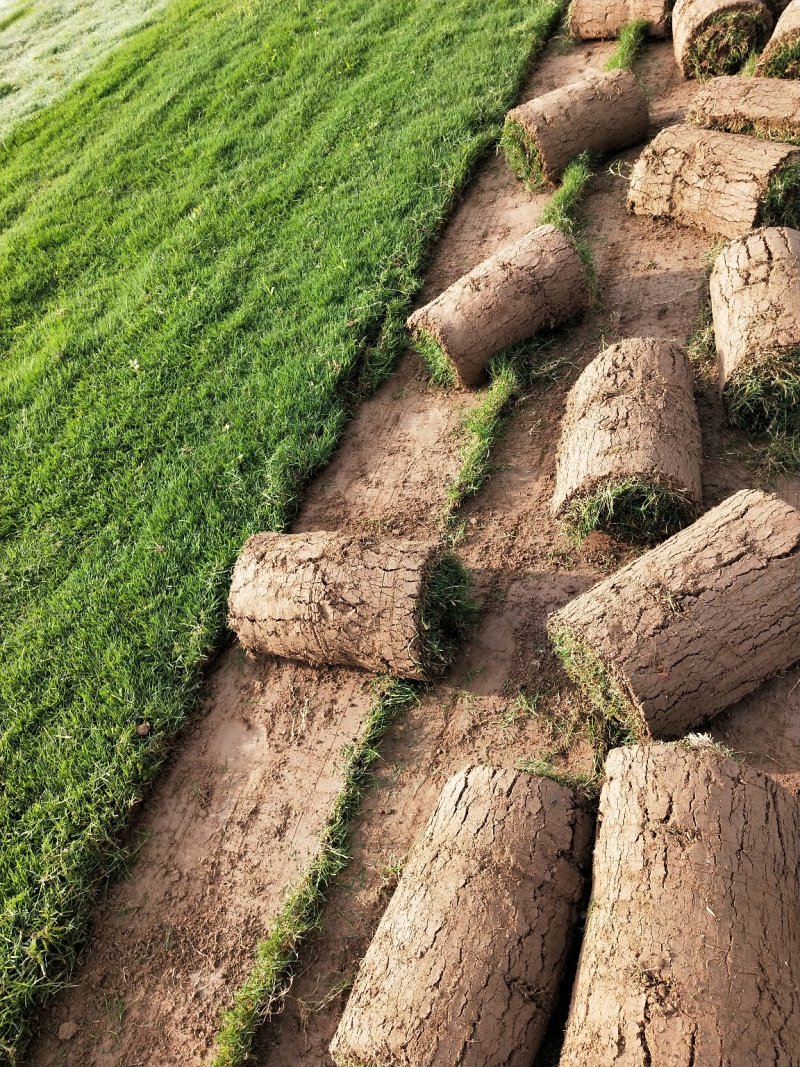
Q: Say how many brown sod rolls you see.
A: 13